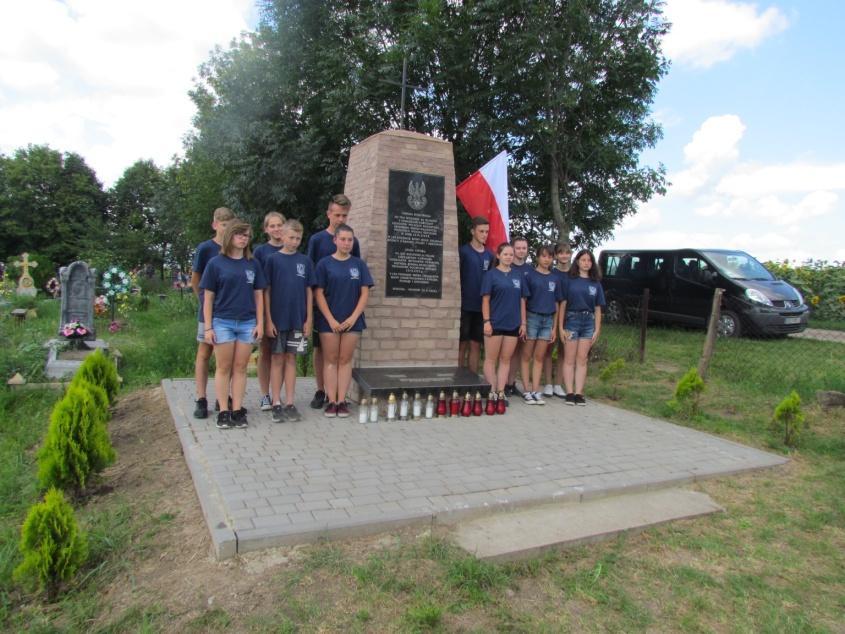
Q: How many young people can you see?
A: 12